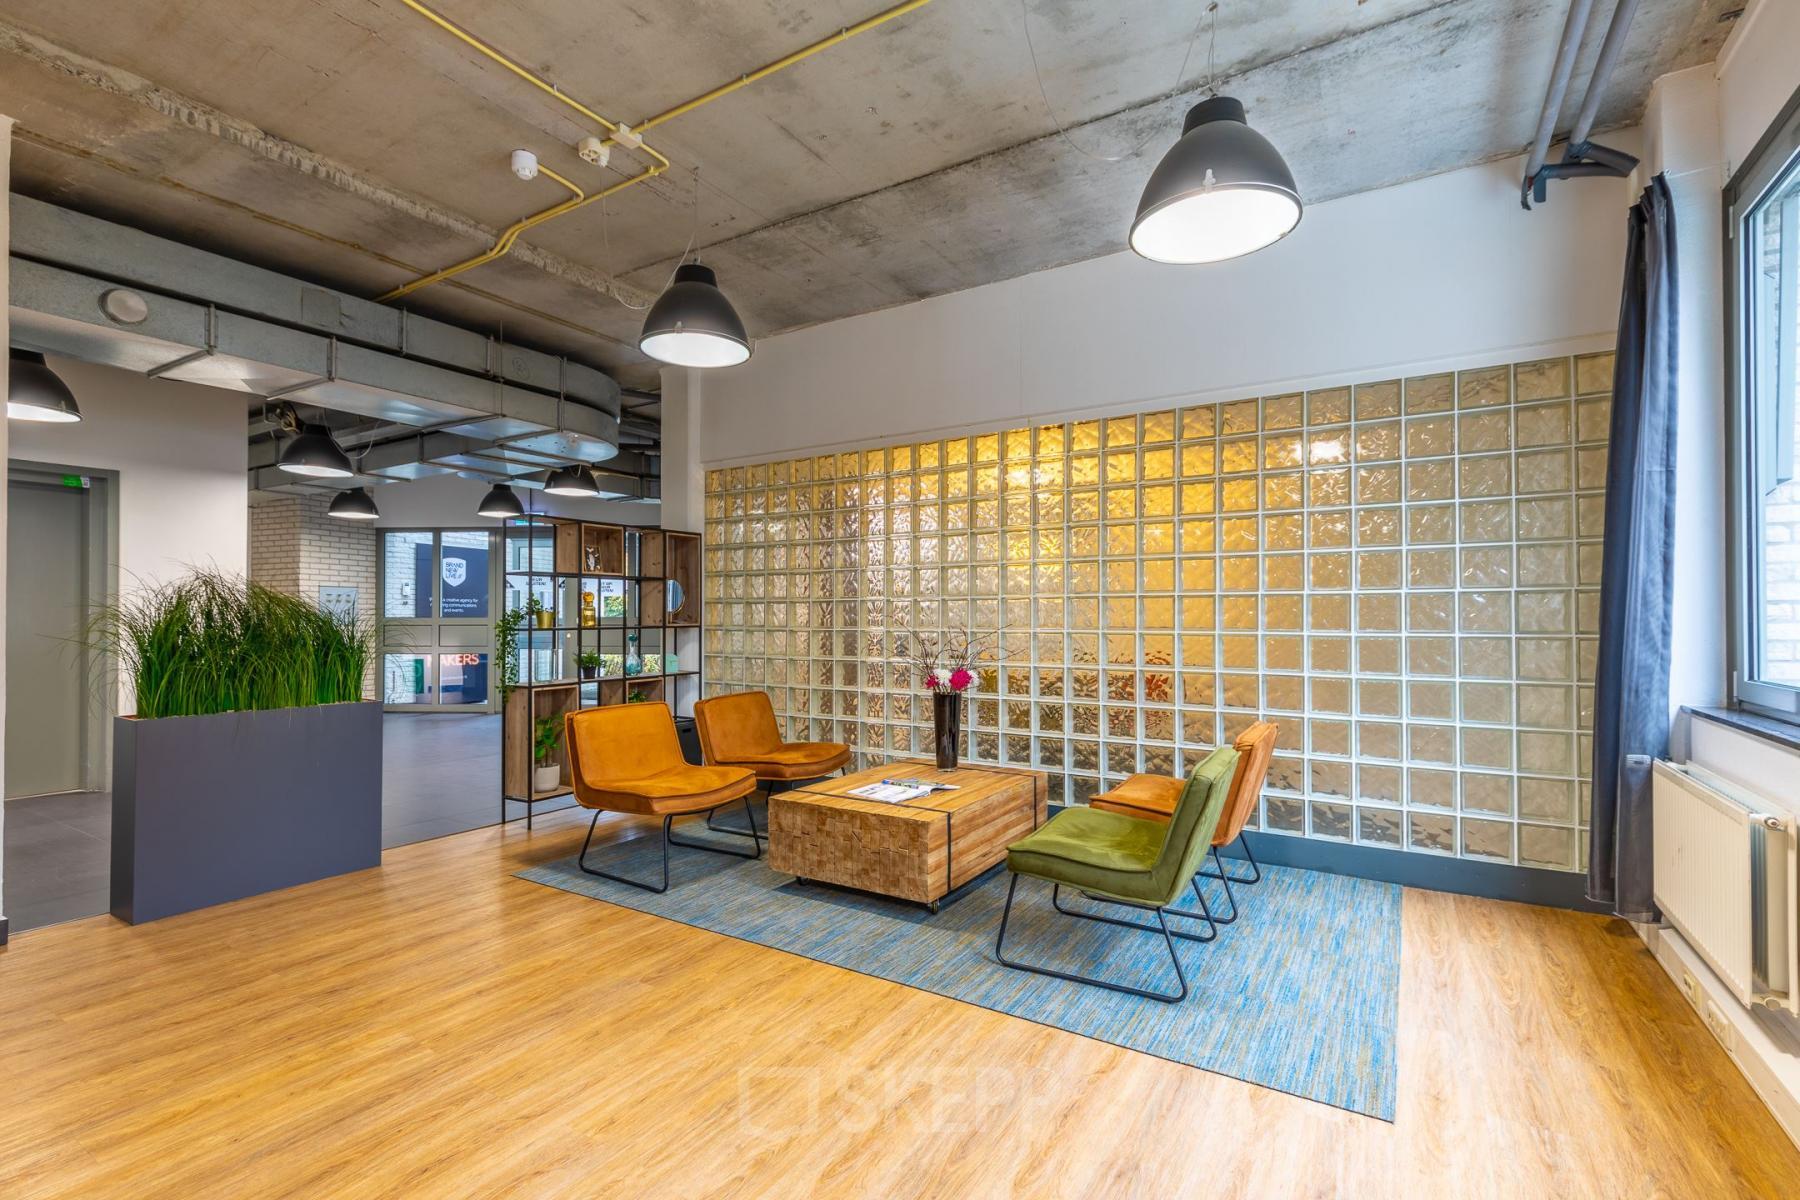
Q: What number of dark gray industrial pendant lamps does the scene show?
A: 7